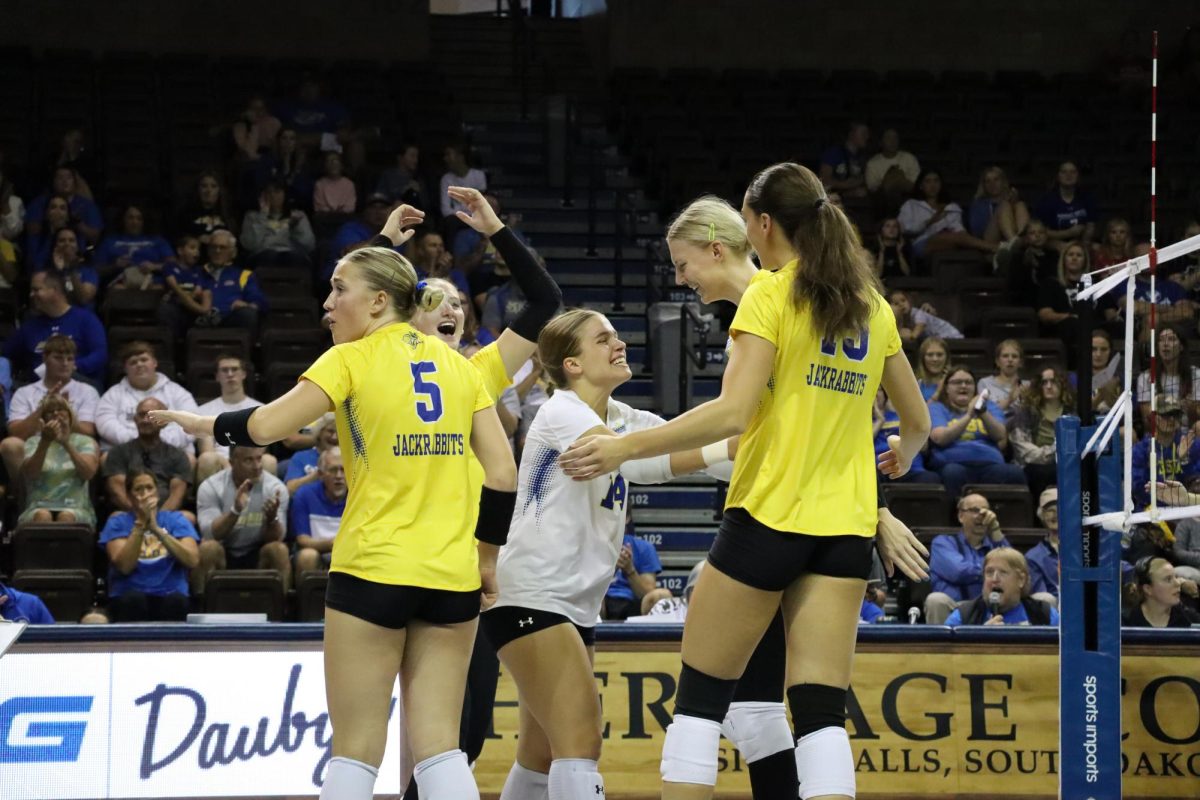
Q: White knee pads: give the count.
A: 7